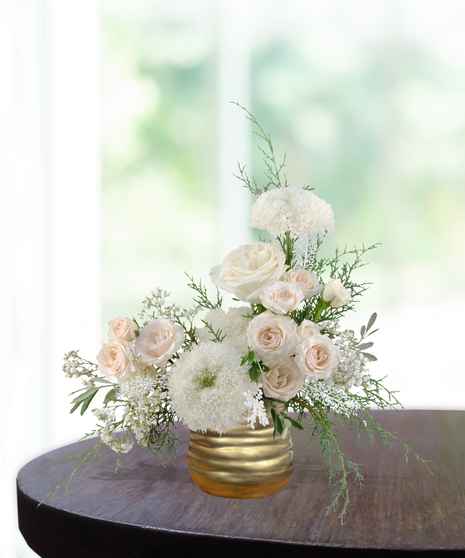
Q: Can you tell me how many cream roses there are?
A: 11